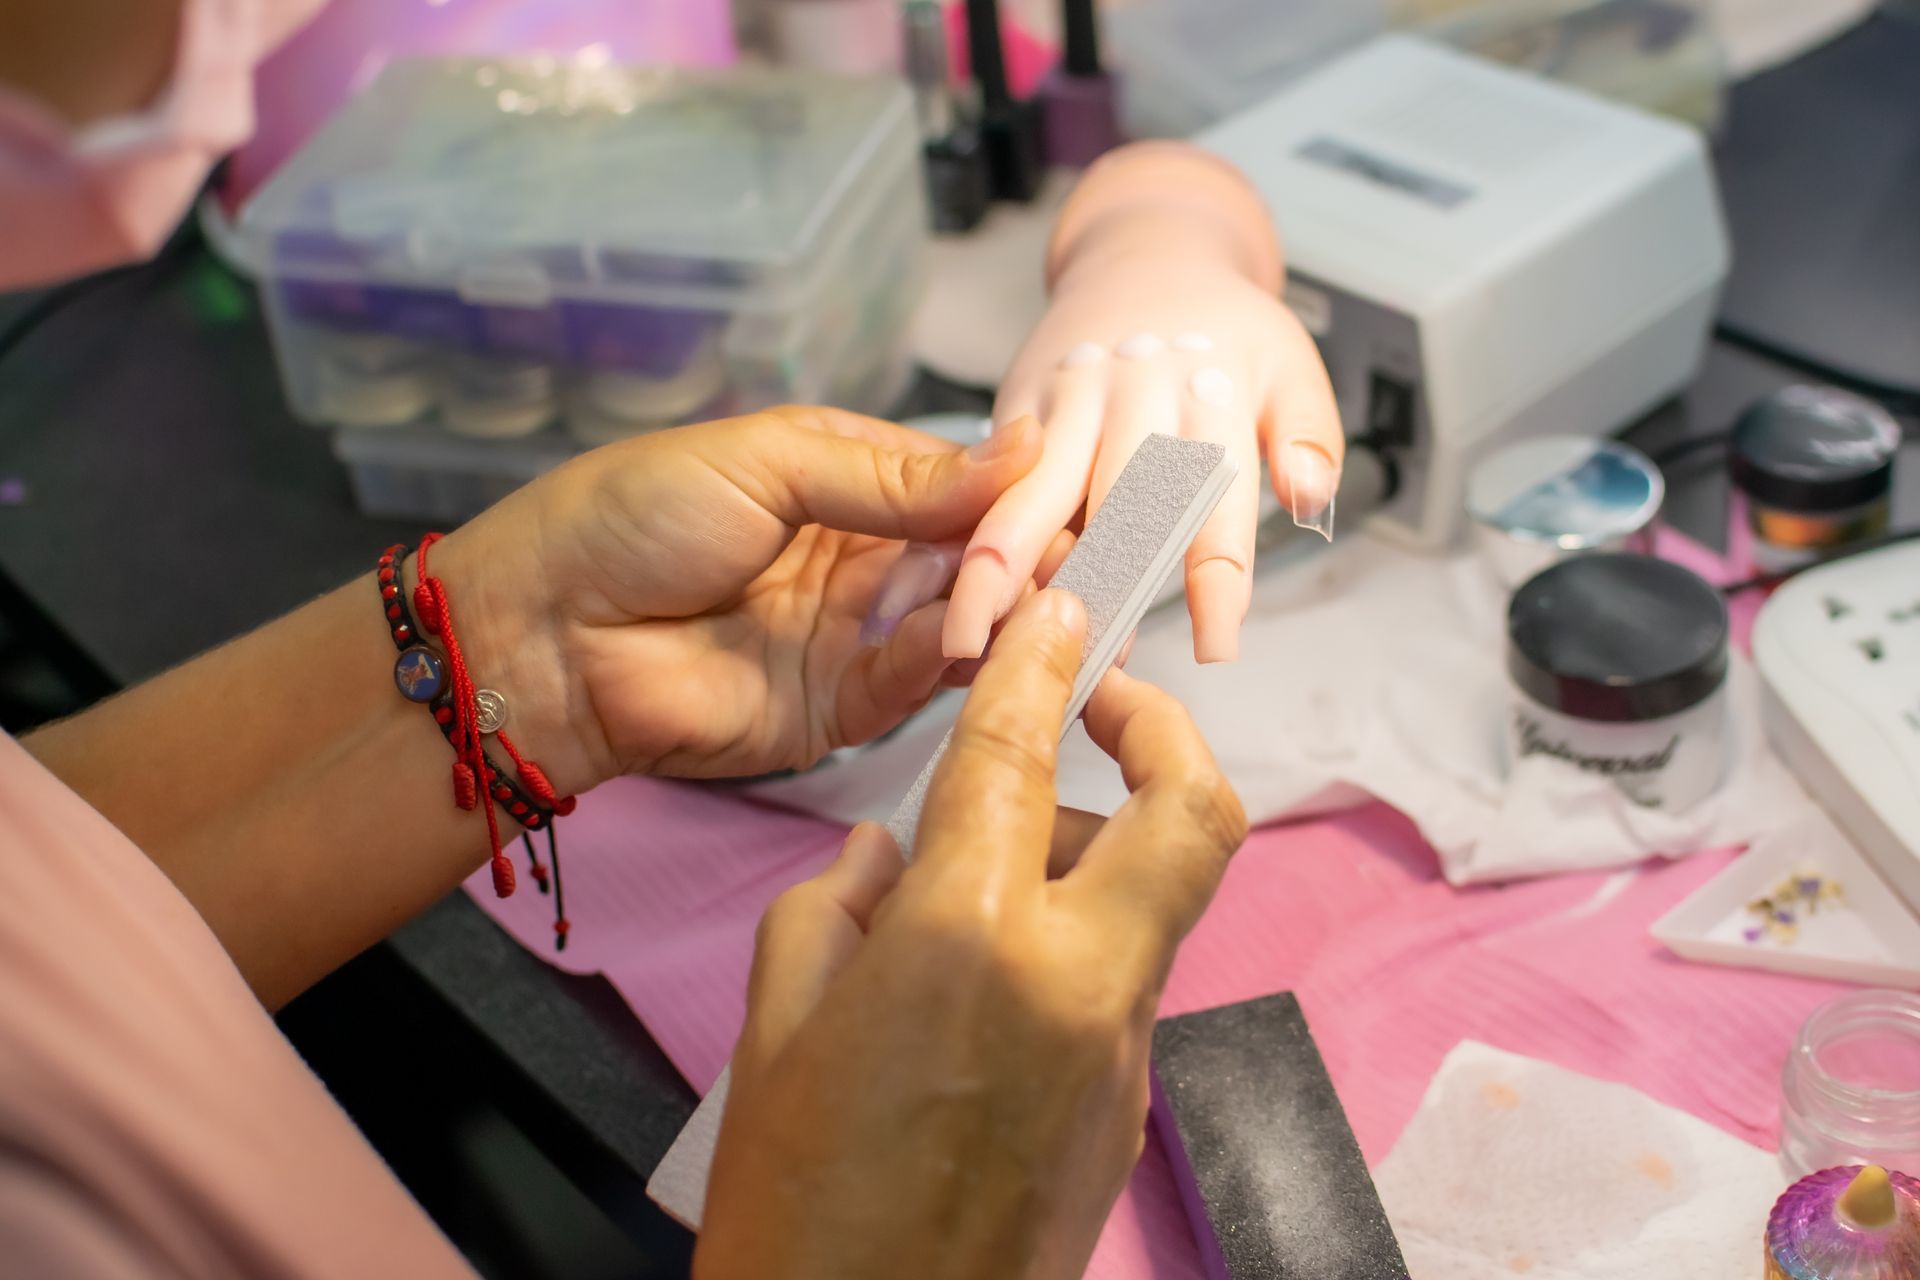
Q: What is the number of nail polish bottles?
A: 3